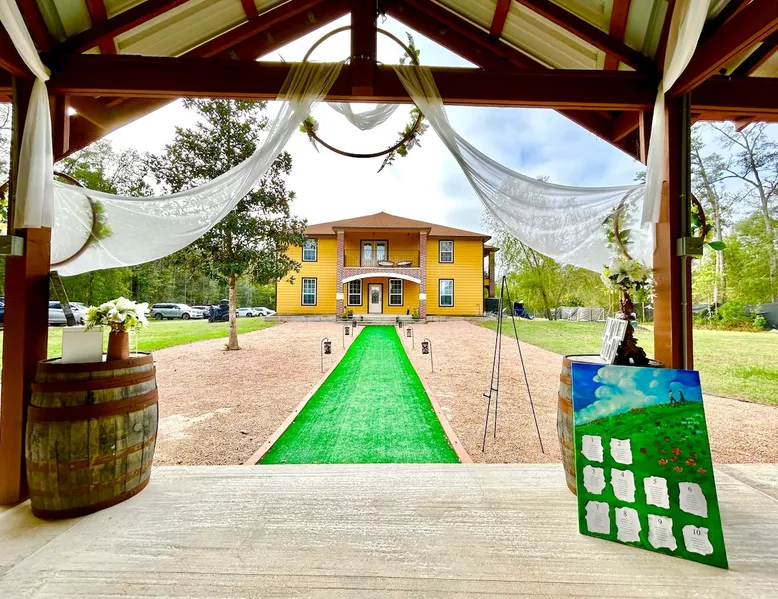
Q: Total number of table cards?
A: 10